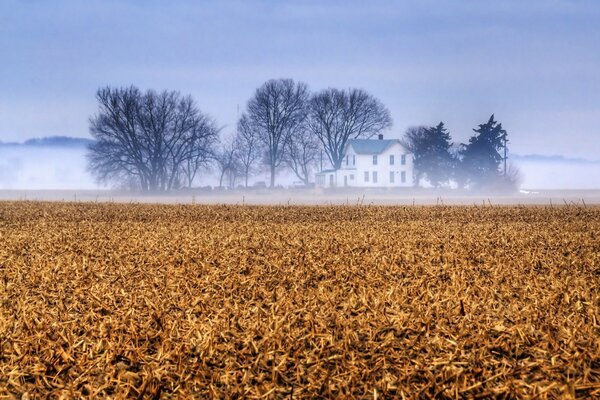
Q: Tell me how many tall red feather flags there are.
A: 0